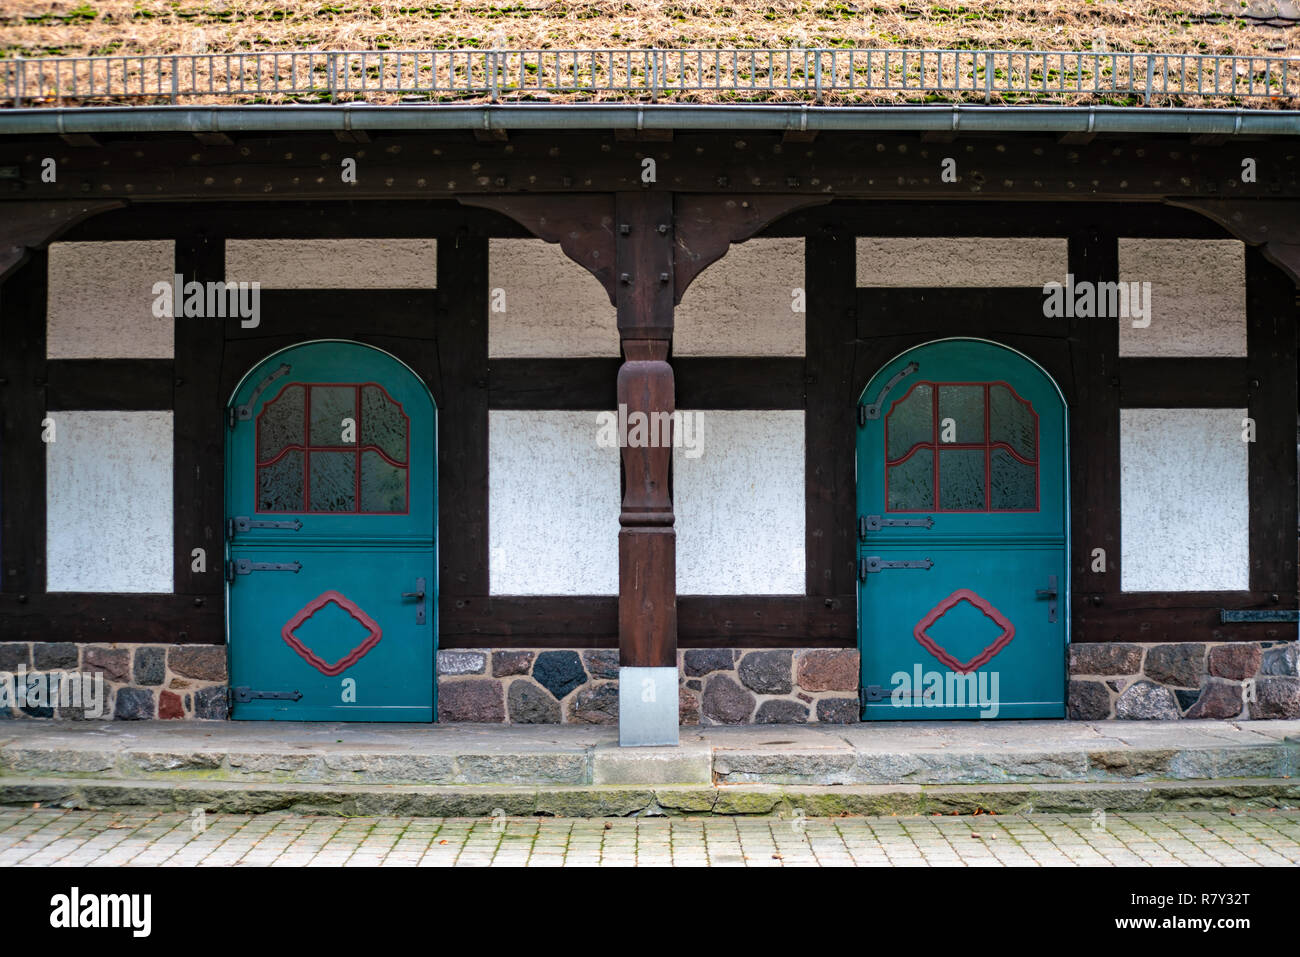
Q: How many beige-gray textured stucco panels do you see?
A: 6